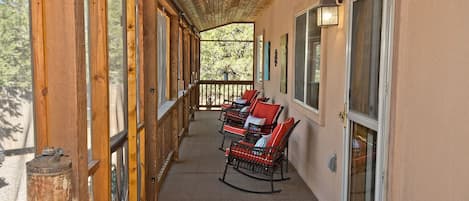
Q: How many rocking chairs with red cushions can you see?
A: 4